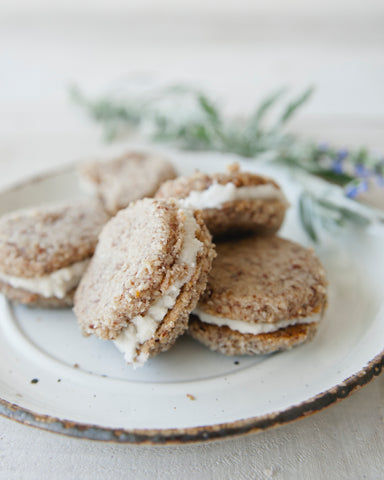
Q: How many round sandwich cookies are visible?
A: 5